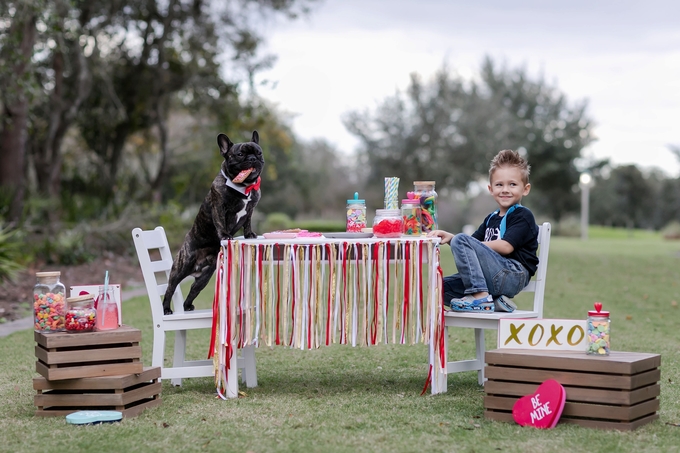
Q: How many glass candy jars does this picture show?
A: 7